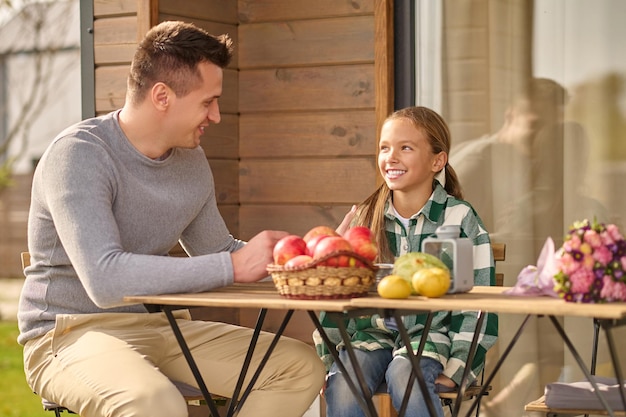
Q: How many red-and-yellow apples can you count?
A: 7